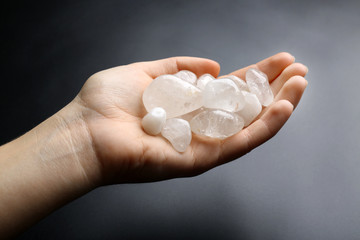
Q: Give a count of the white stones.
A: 10